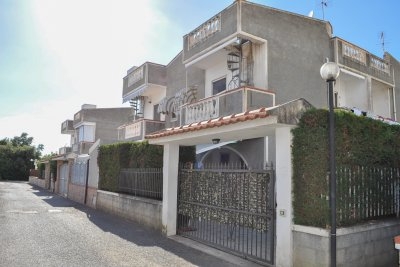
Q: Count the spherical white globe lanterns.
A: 1